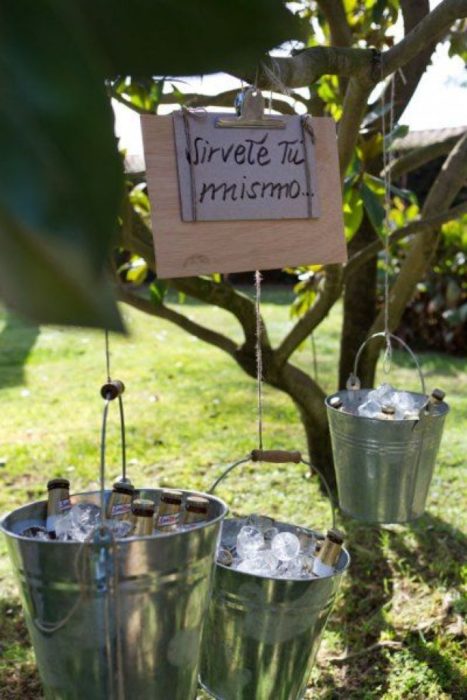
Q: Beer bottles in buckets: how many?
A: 9